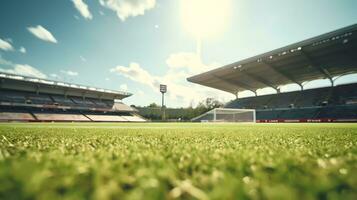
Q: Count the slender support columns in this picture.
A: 5